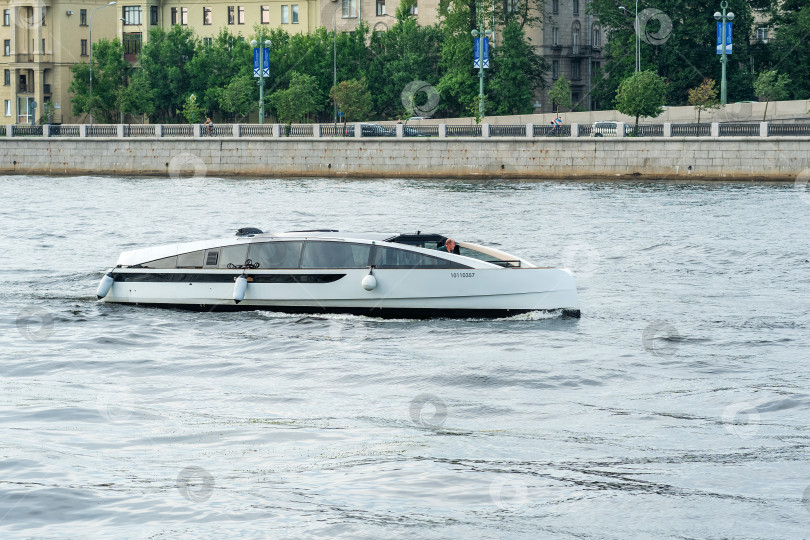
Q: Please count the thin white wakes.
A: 2